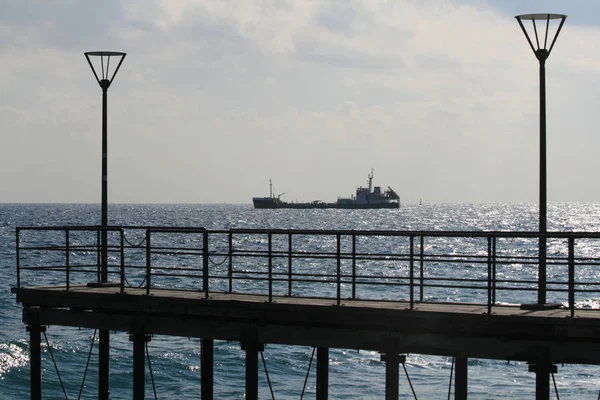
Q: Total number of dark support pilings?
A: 9